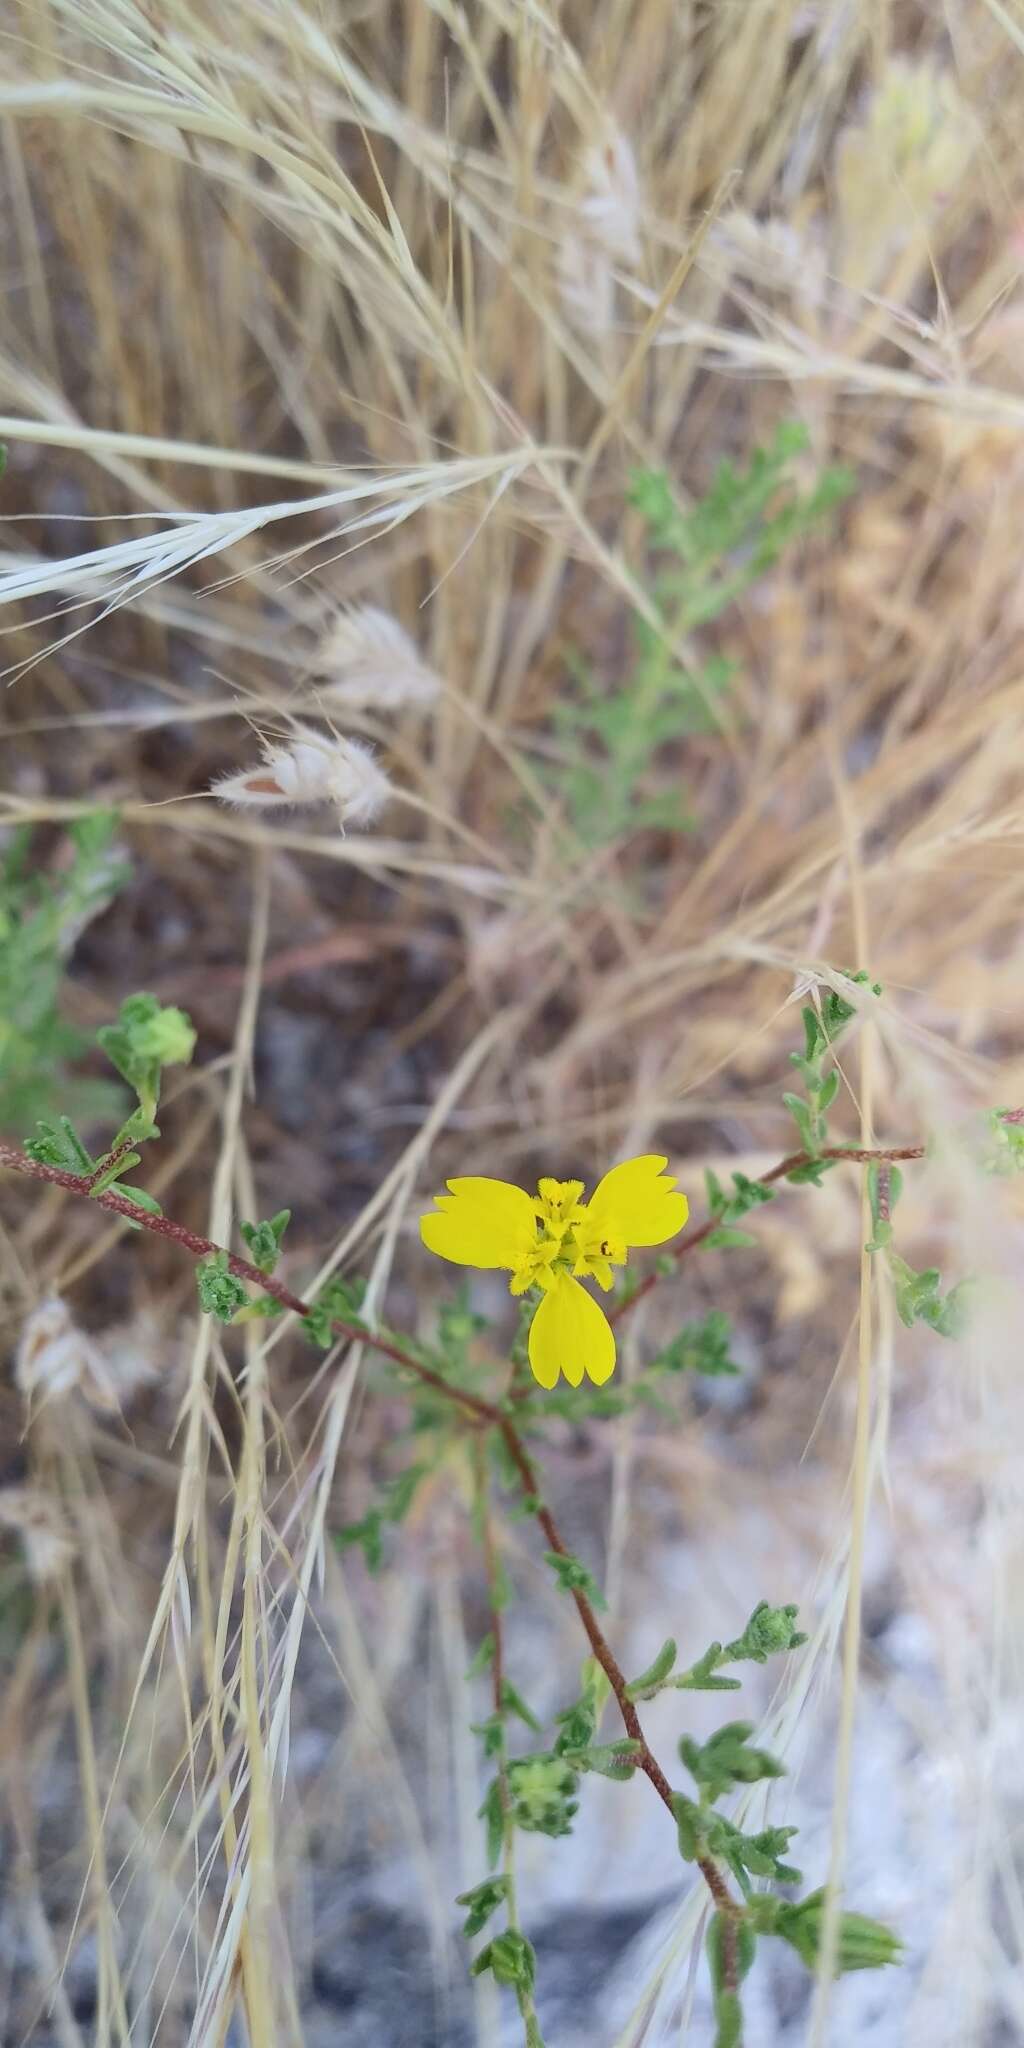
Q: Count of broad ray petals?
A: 3